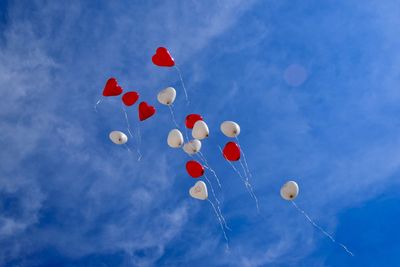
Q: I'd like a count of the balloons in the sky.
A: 15